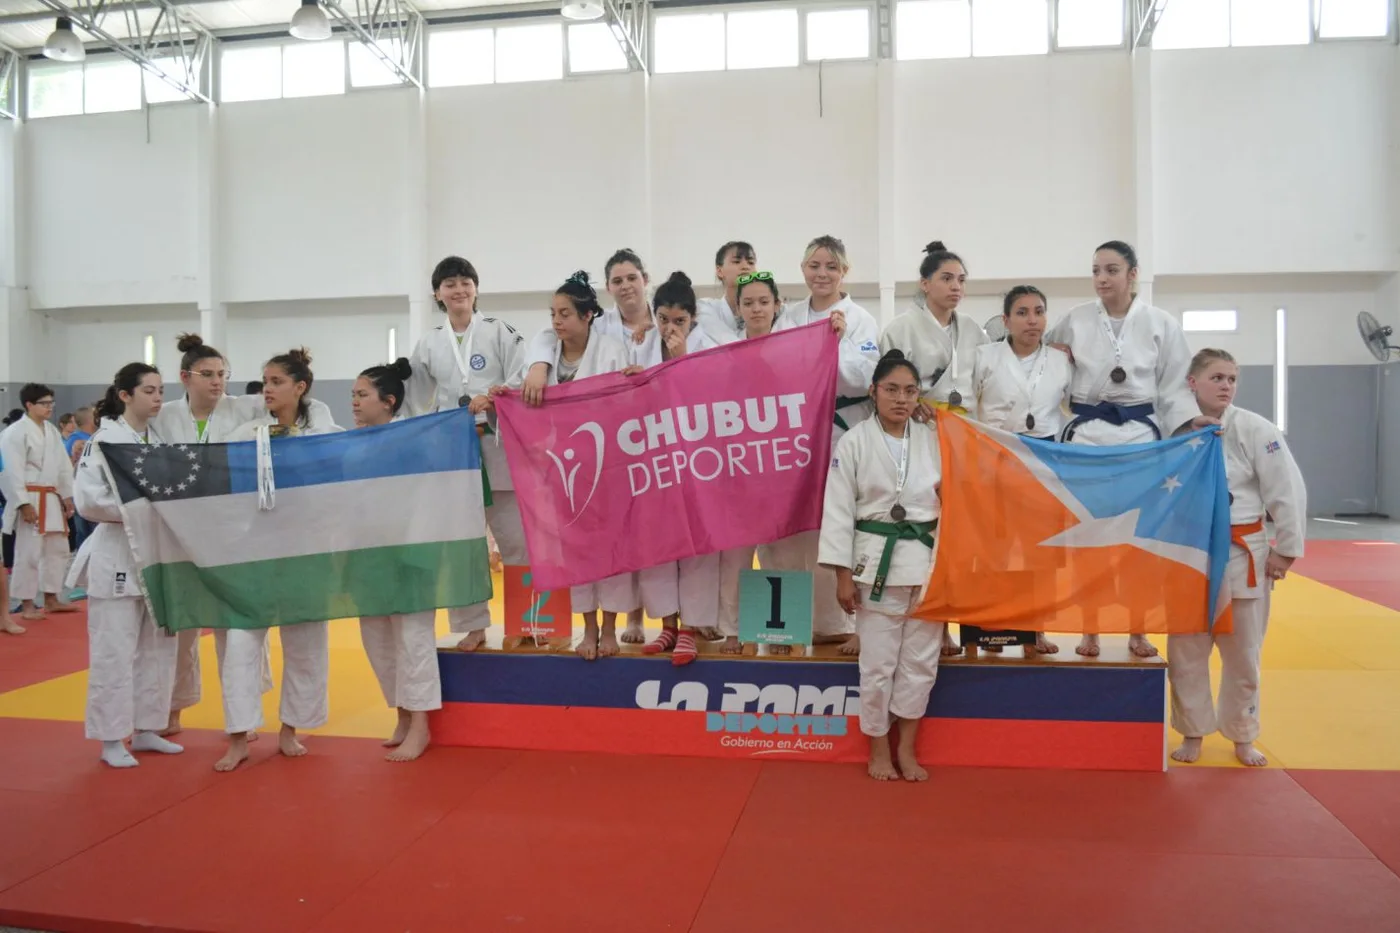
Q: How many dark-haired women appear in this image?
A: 14